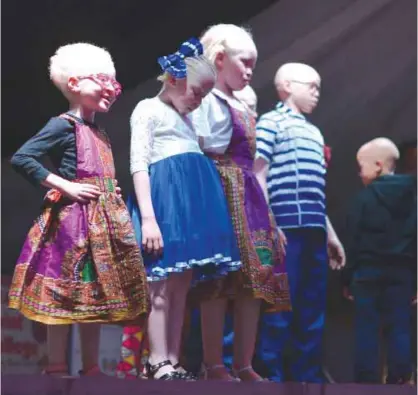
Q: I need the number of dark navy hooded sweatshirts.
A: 1